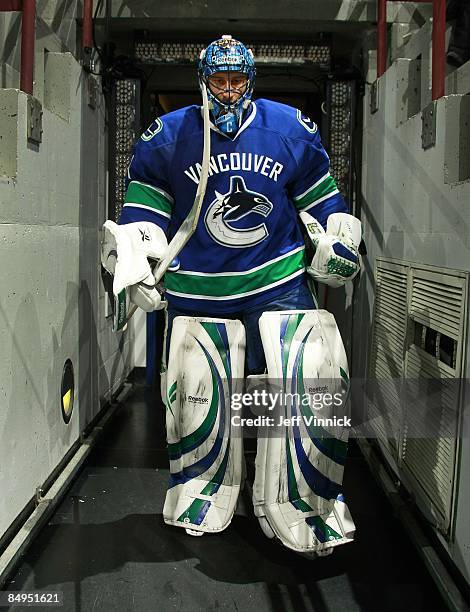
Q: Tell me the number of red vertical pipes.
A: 4